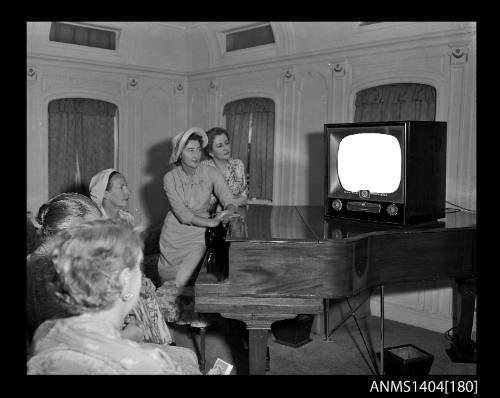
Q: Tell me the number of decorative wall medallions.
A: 7